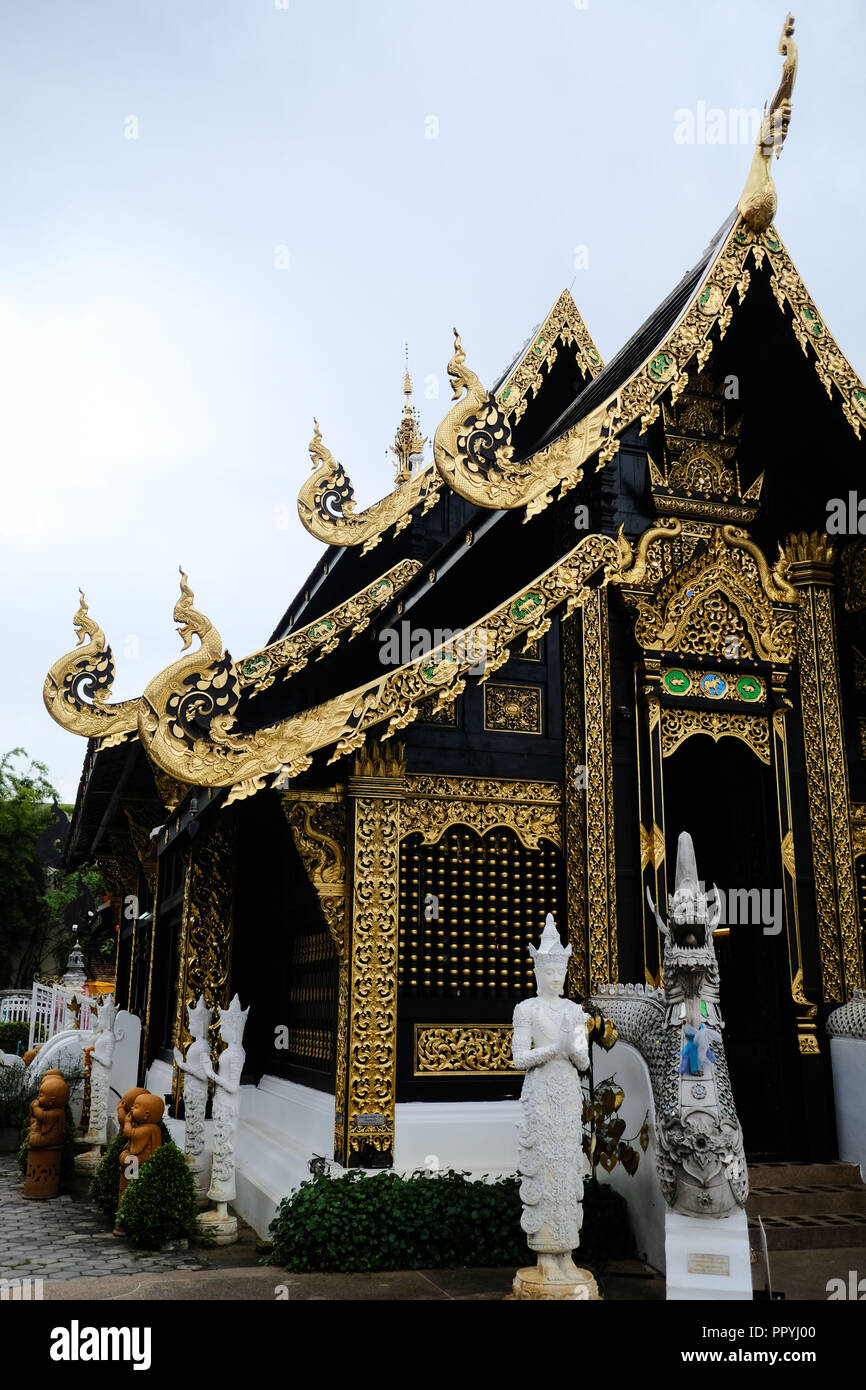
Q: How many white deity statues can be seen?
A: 4